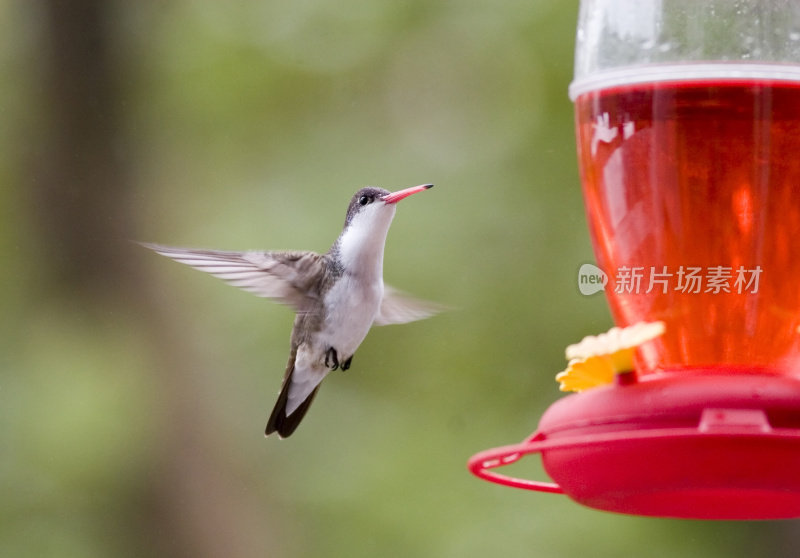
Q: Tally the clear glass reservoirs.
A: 1